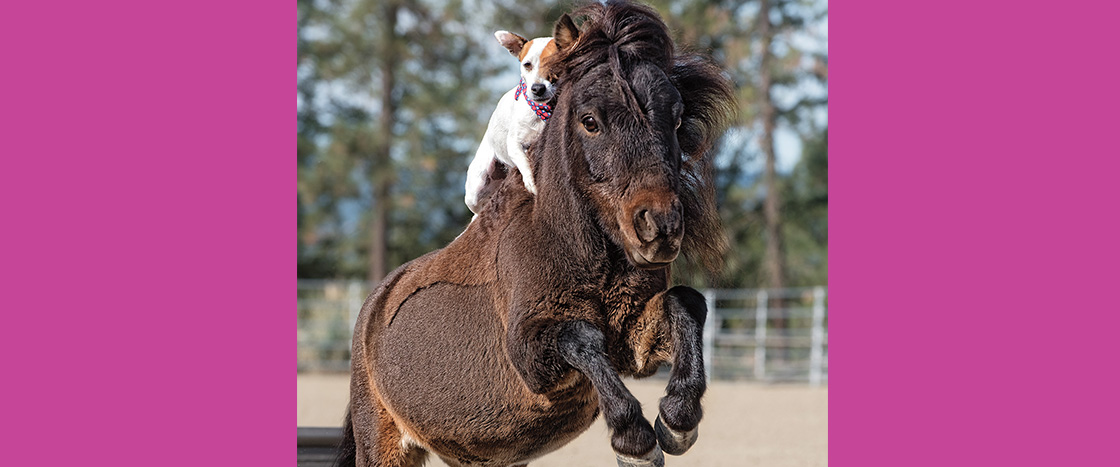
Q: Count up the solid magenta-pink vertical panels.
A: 2